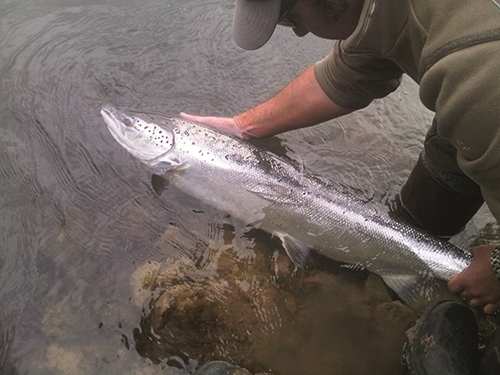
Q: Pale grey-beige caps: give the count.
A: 1